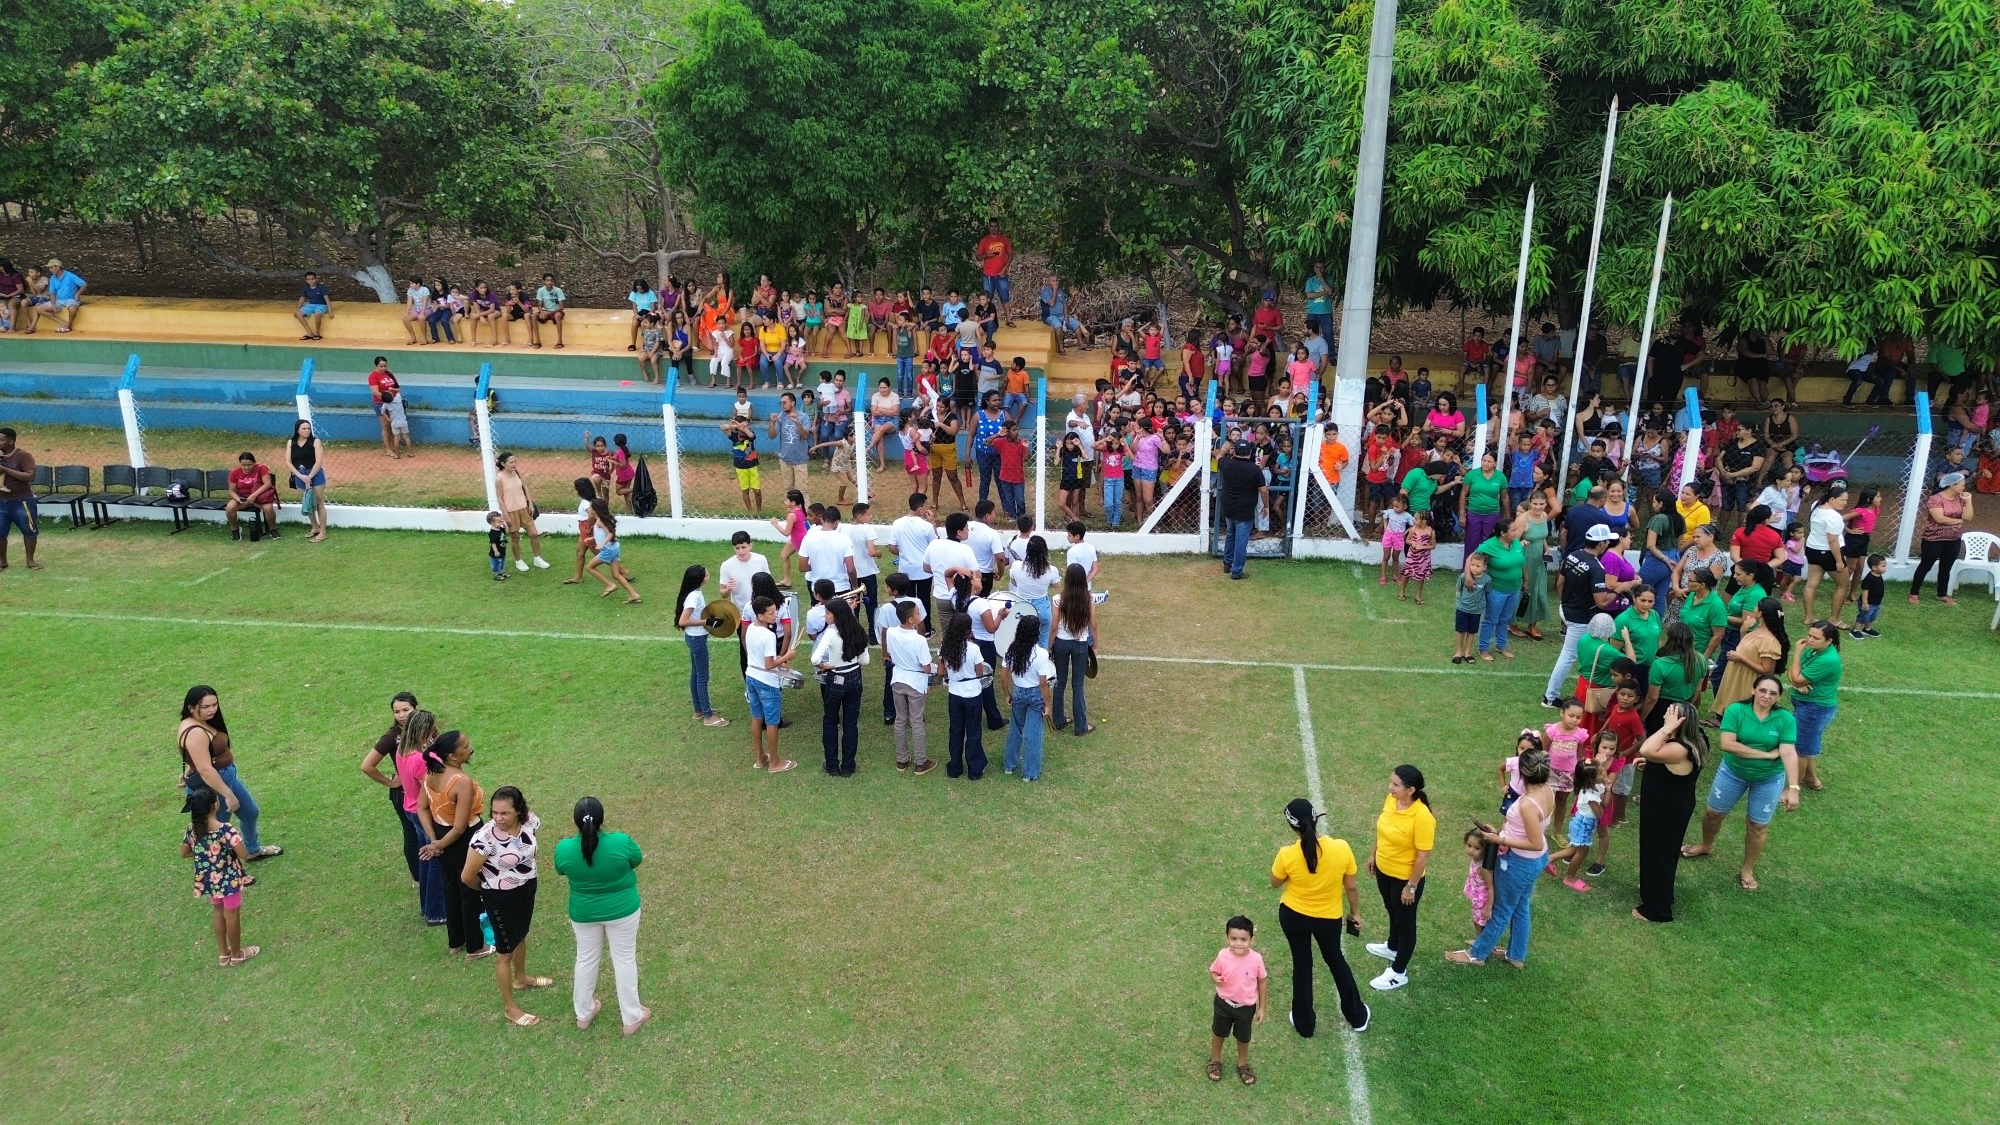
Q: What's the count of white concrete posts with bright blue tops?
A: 11